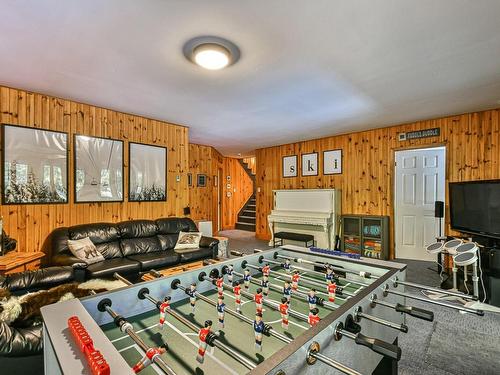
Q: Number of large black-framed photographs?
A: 3